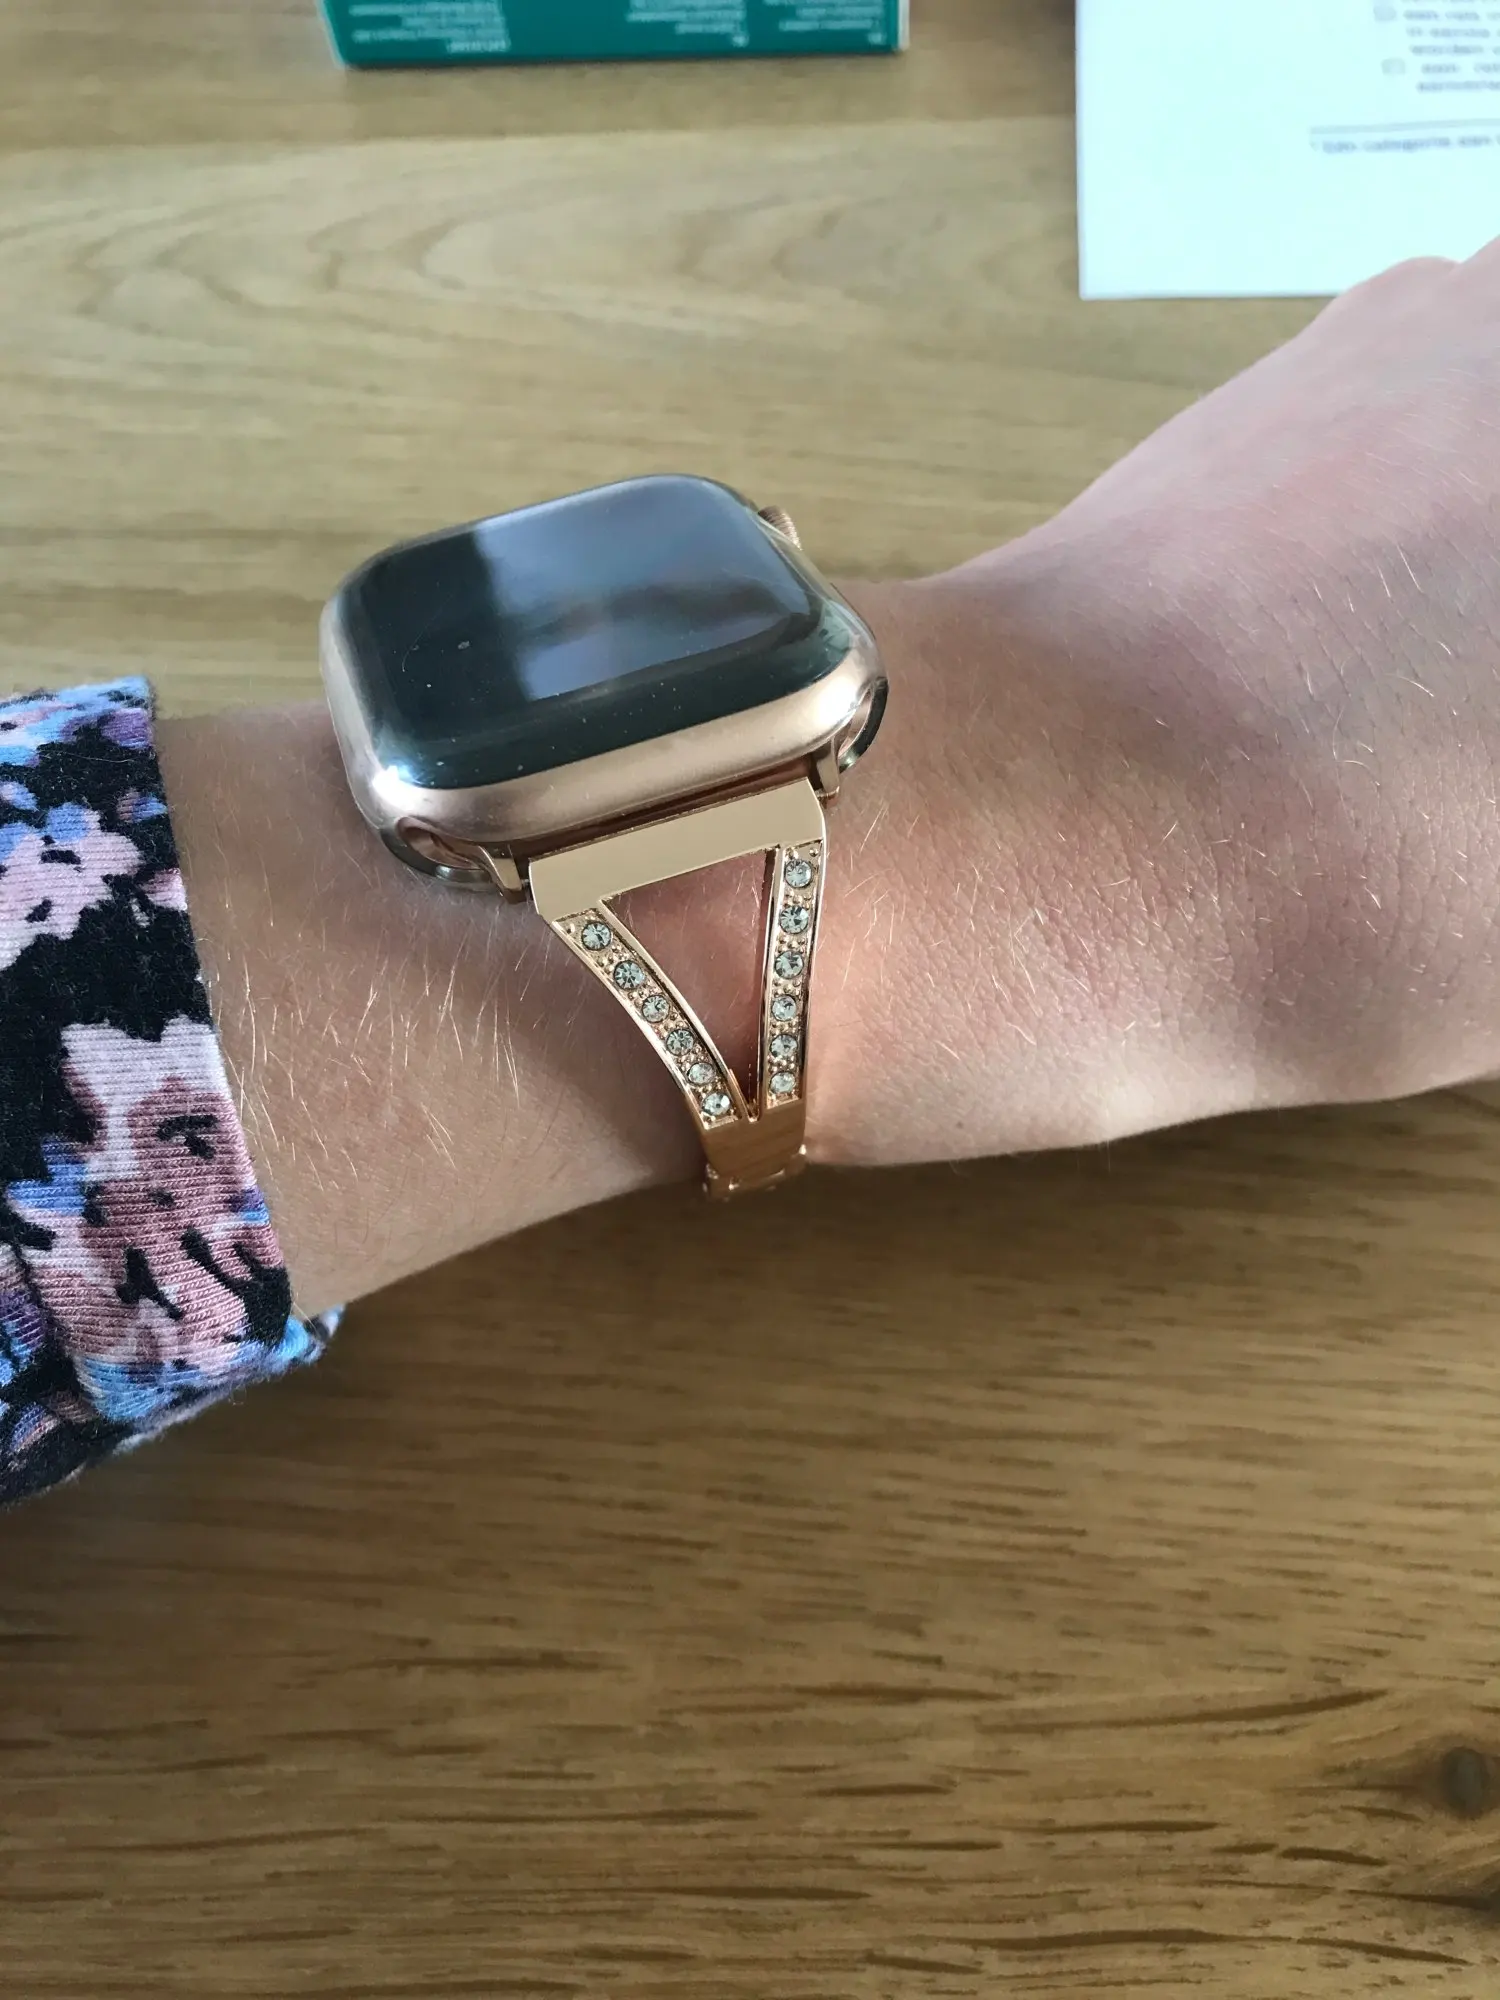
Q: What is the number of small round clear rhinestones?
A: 12